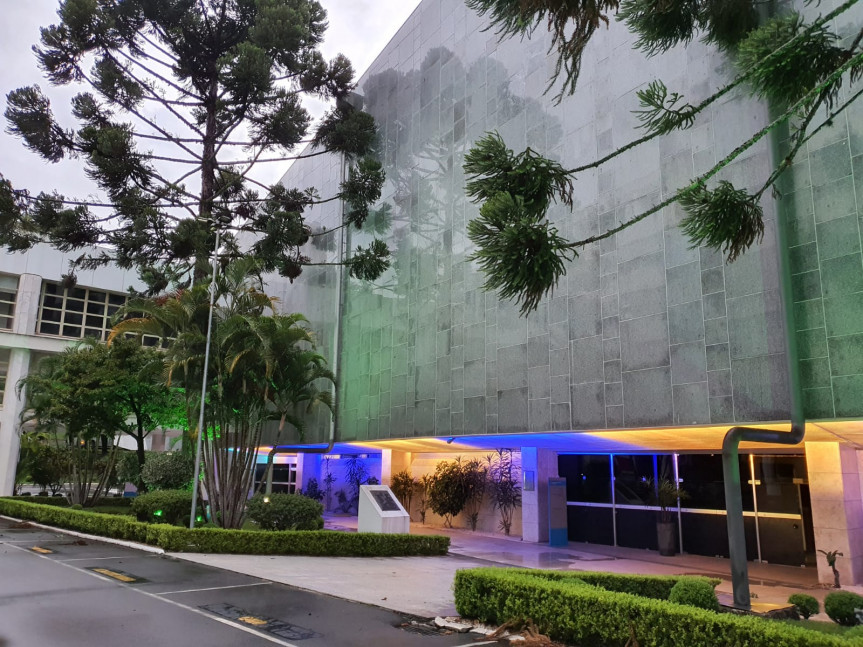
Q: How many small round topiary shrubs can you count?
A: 3